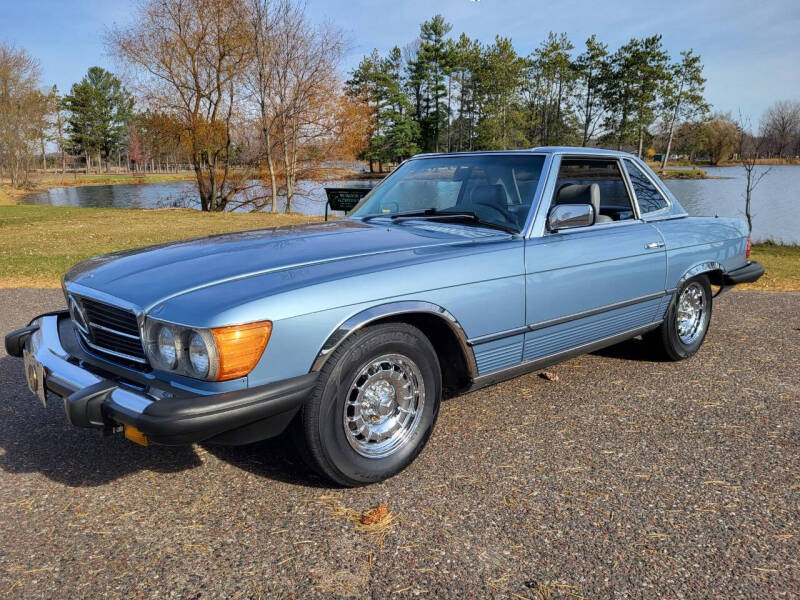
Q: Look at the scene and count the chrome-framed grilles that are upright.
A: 1